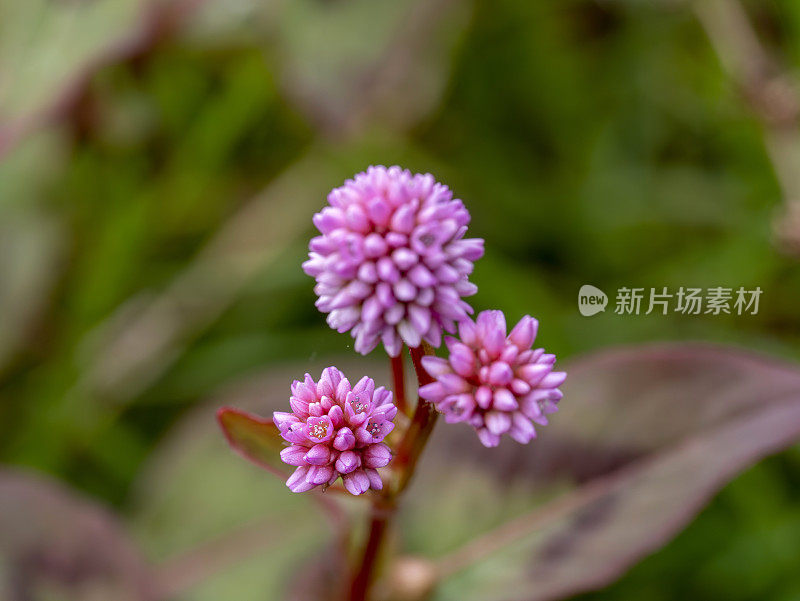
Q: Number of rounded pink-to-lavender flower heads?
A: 3